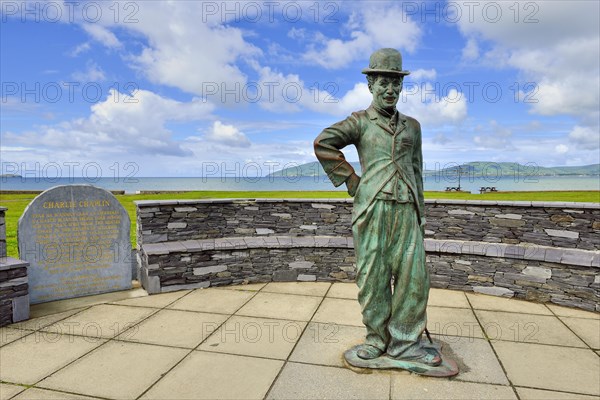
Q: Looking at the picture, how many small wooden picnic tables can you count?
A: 2